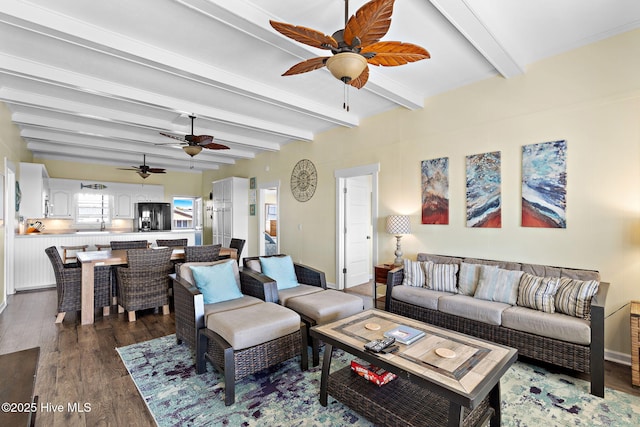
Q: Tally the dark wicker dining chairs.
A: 6